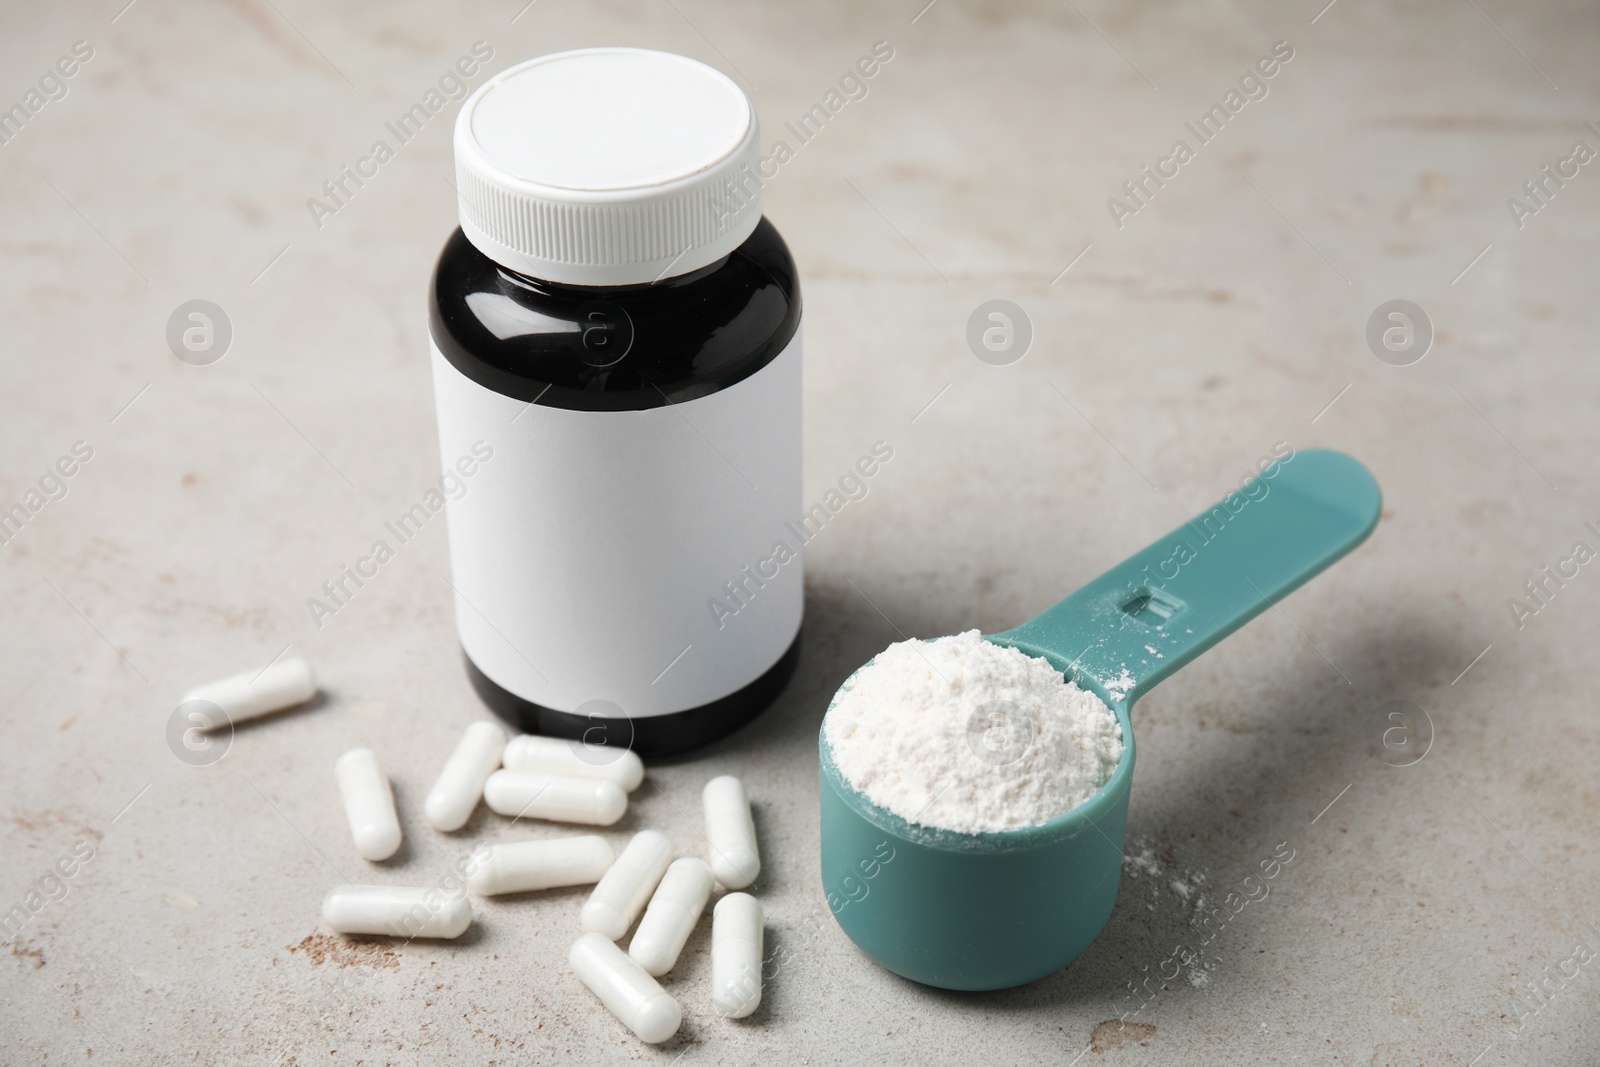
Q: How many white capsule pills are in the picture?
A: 12